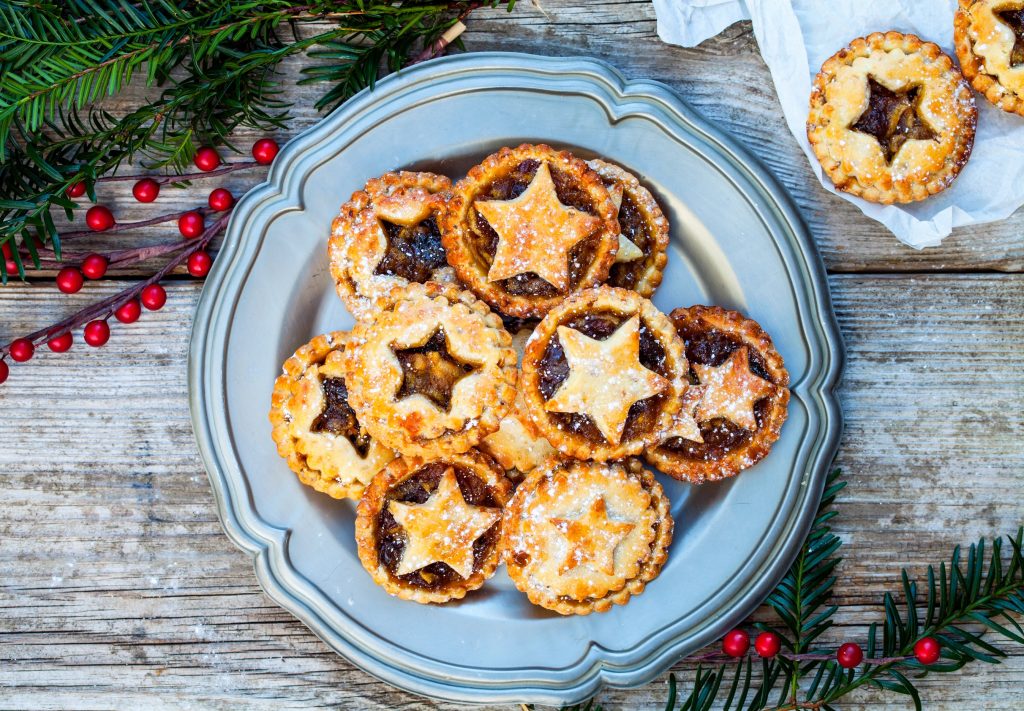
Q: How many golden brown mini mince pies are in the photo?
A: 12